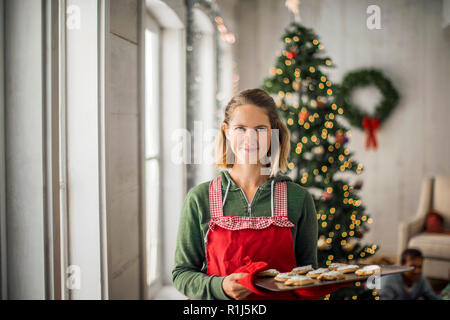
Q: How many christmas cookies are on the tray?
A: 9